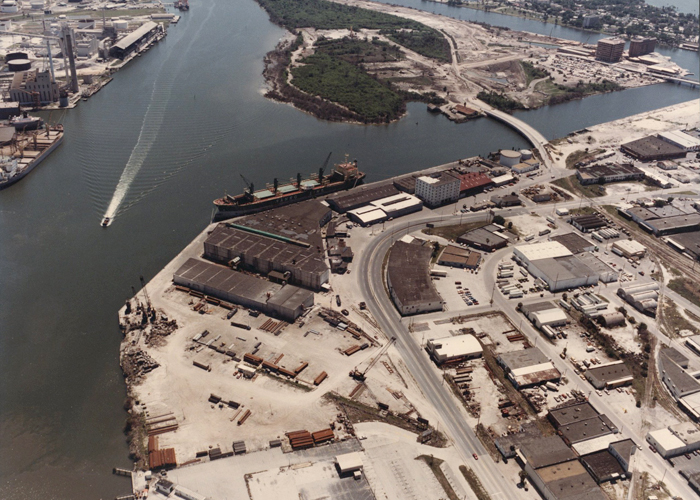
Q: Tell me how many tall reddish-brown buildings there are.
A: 2